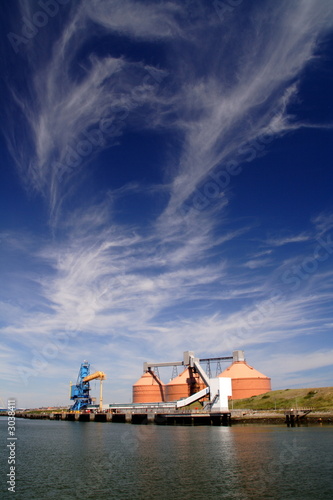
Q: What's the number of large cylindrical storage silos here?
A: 3